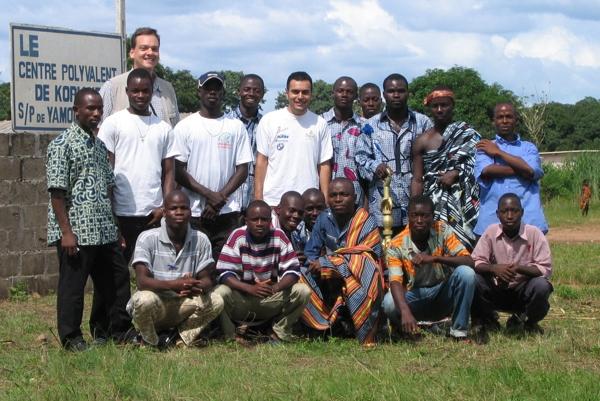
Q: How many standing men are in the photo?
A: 11